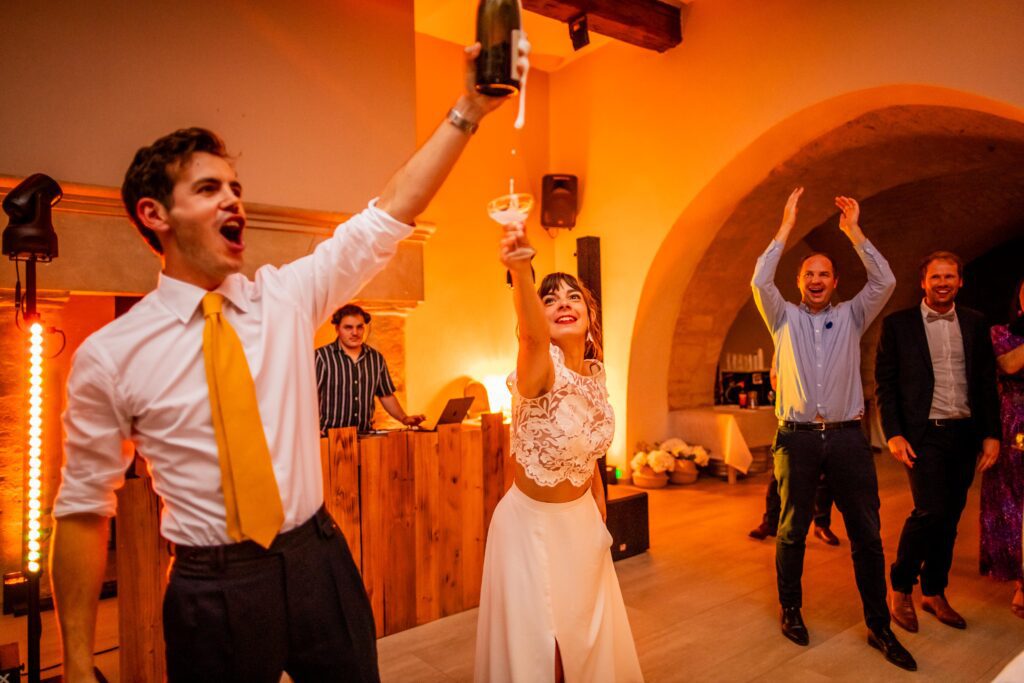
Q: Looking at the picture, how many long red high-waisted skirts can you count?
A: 0